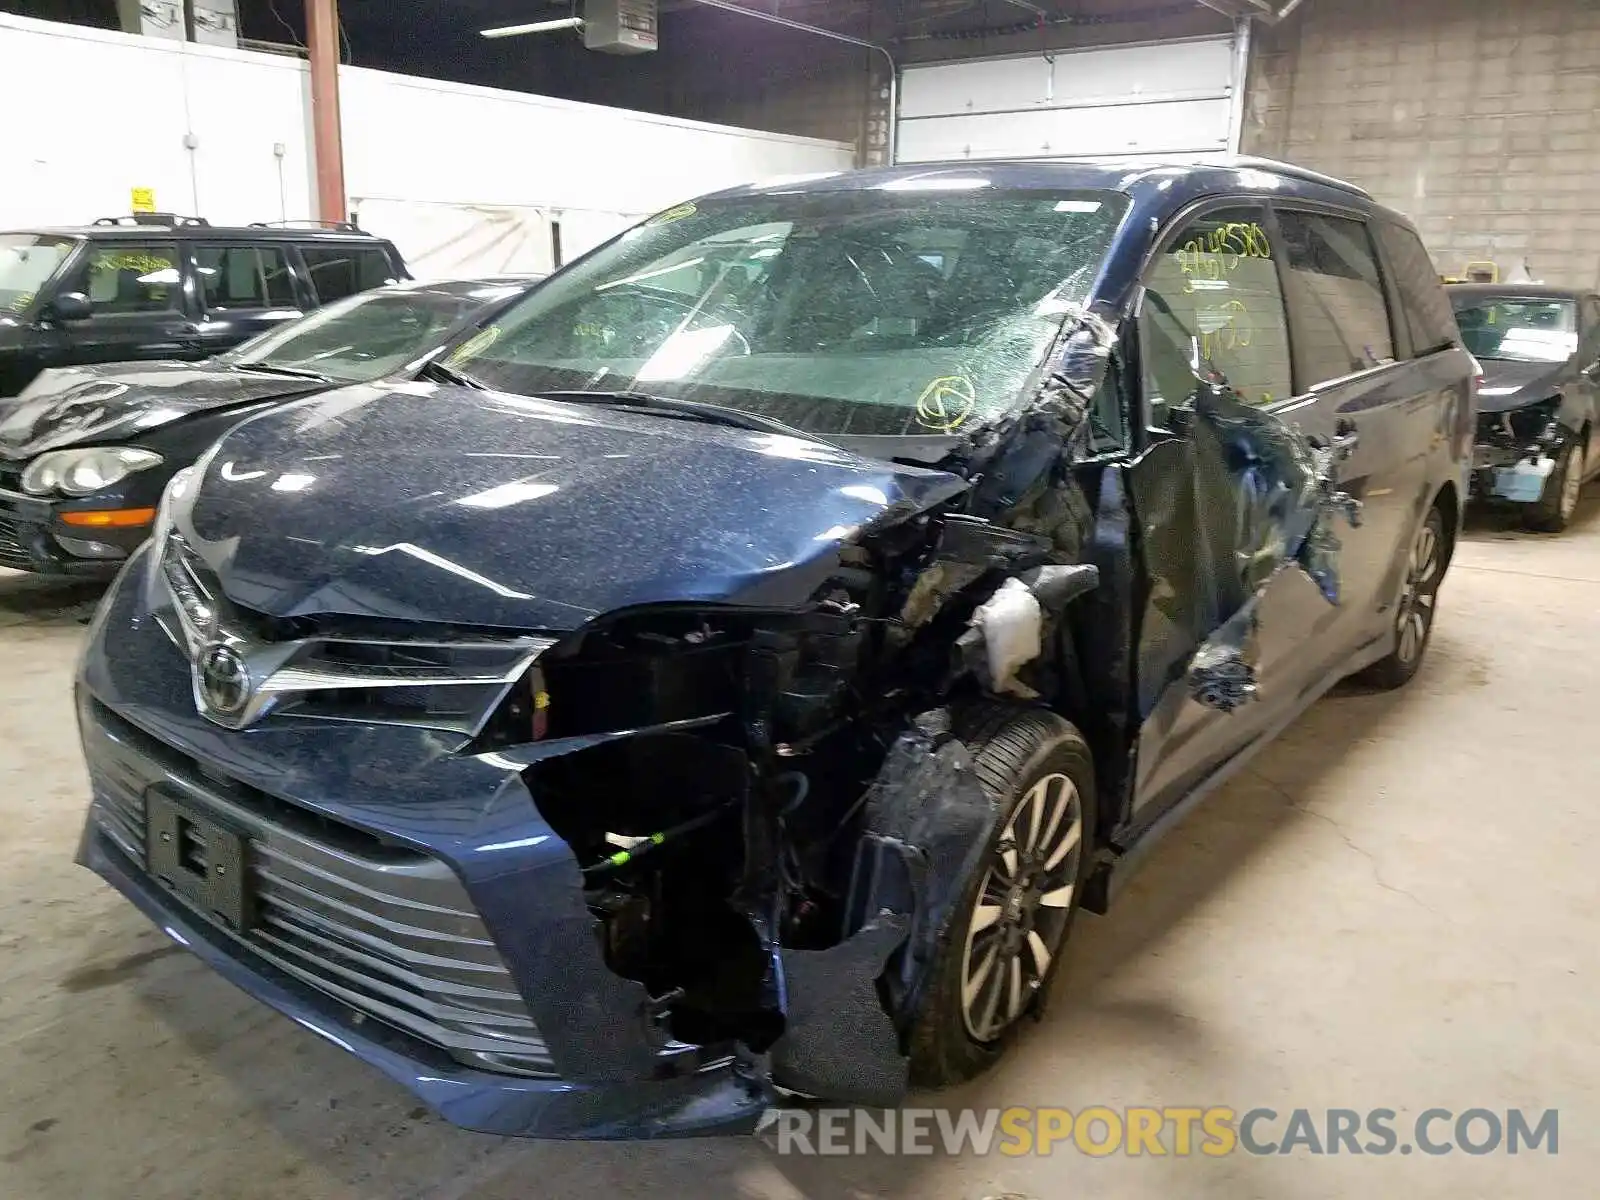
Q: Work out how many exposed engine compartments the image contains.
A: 2